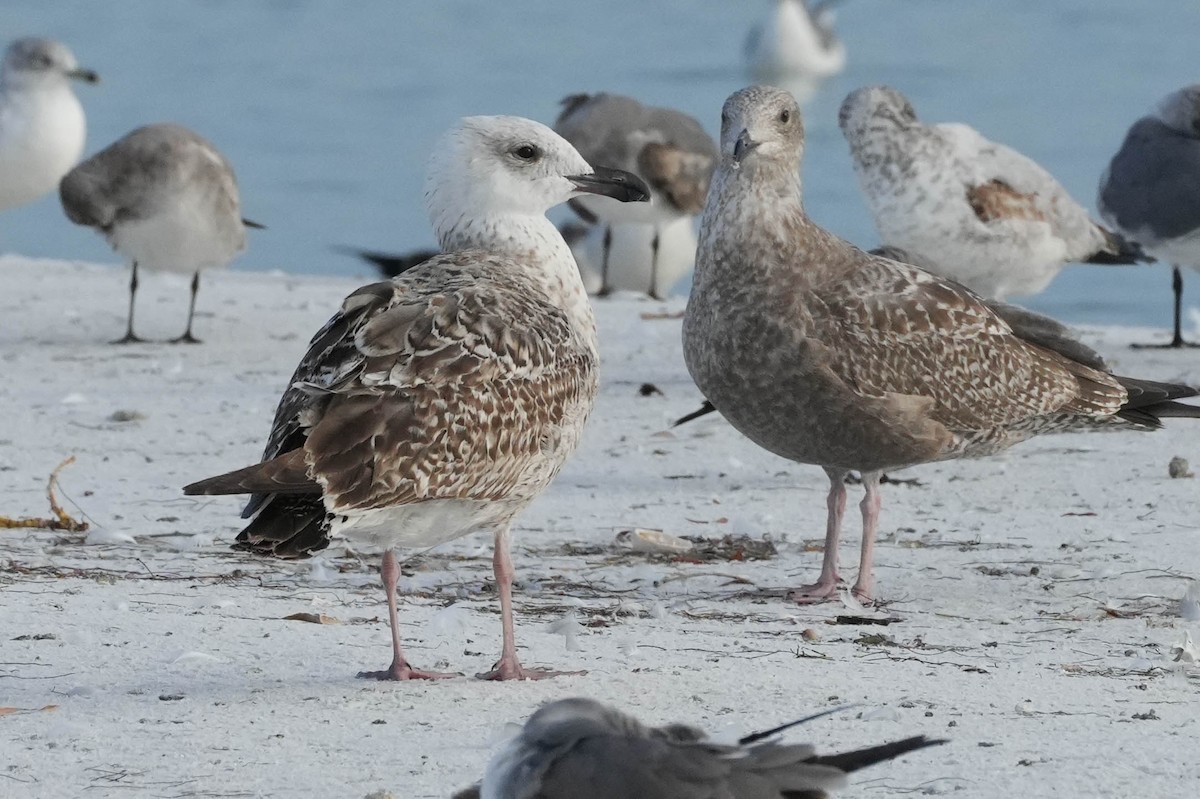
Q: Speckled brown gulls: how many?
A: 2